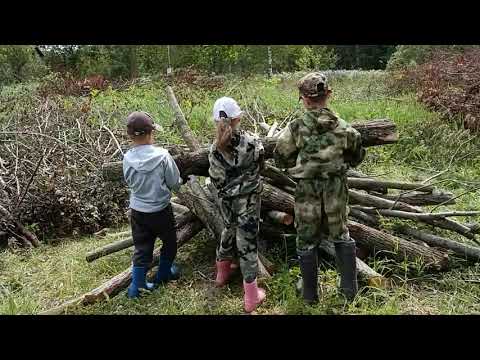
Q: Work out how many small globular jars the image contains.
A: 0